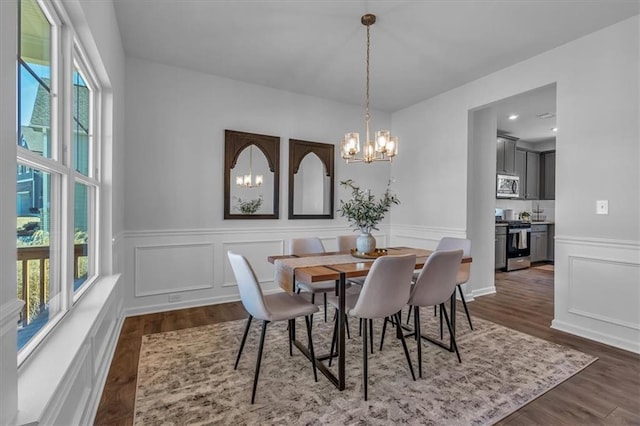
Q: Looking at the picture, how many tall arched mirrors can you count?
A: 2